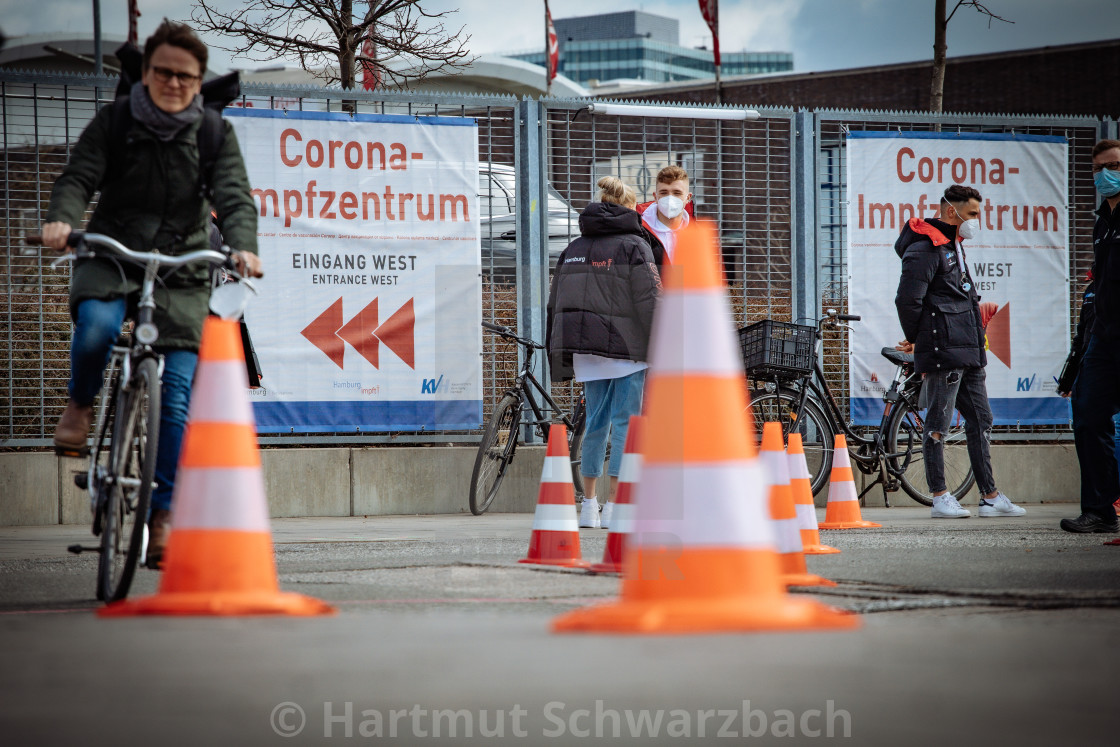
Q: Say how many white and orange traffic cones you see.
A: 5